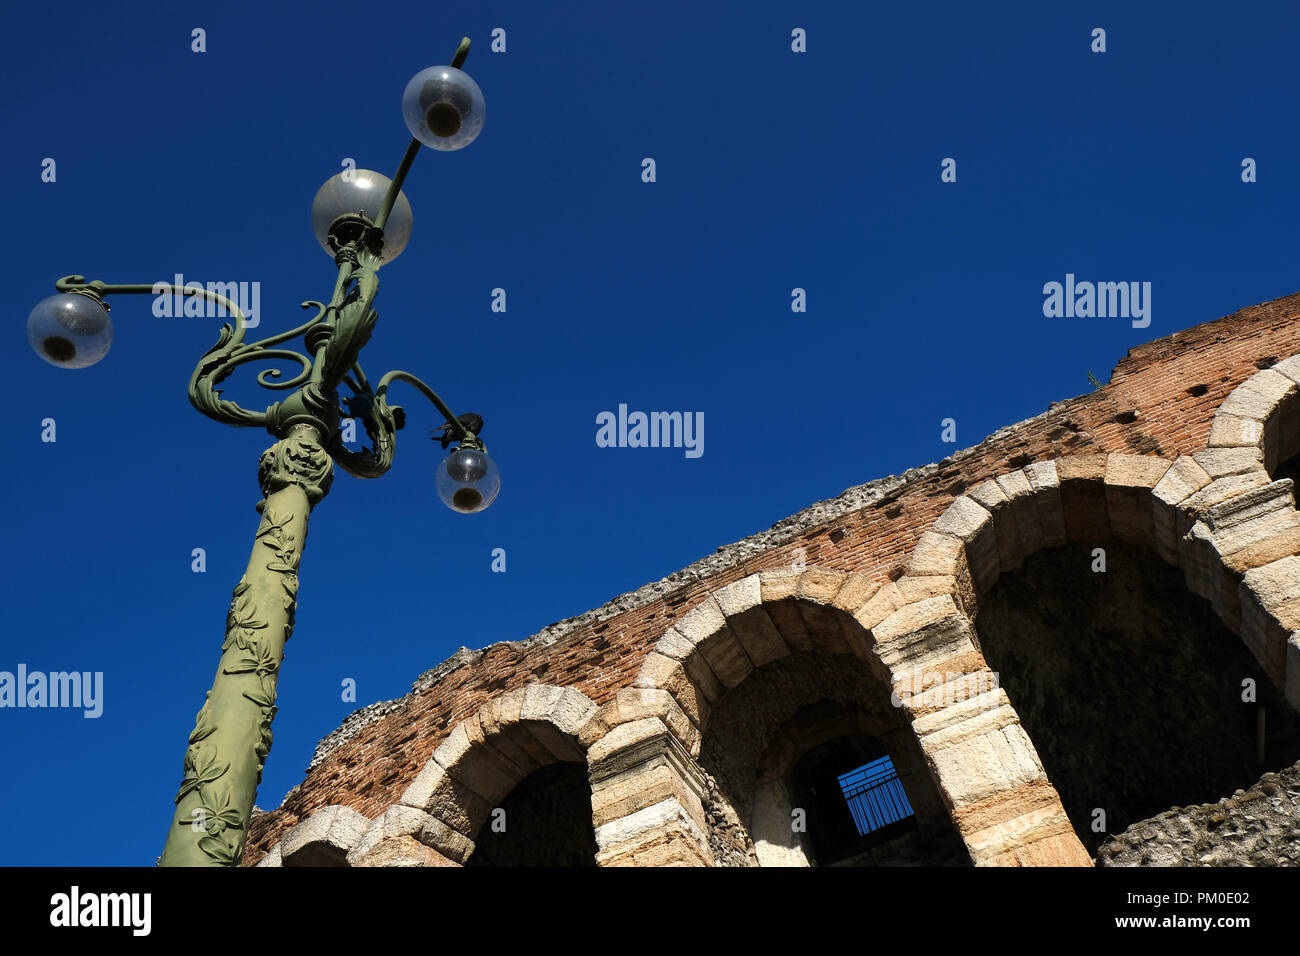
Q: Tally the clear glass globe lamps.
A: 4